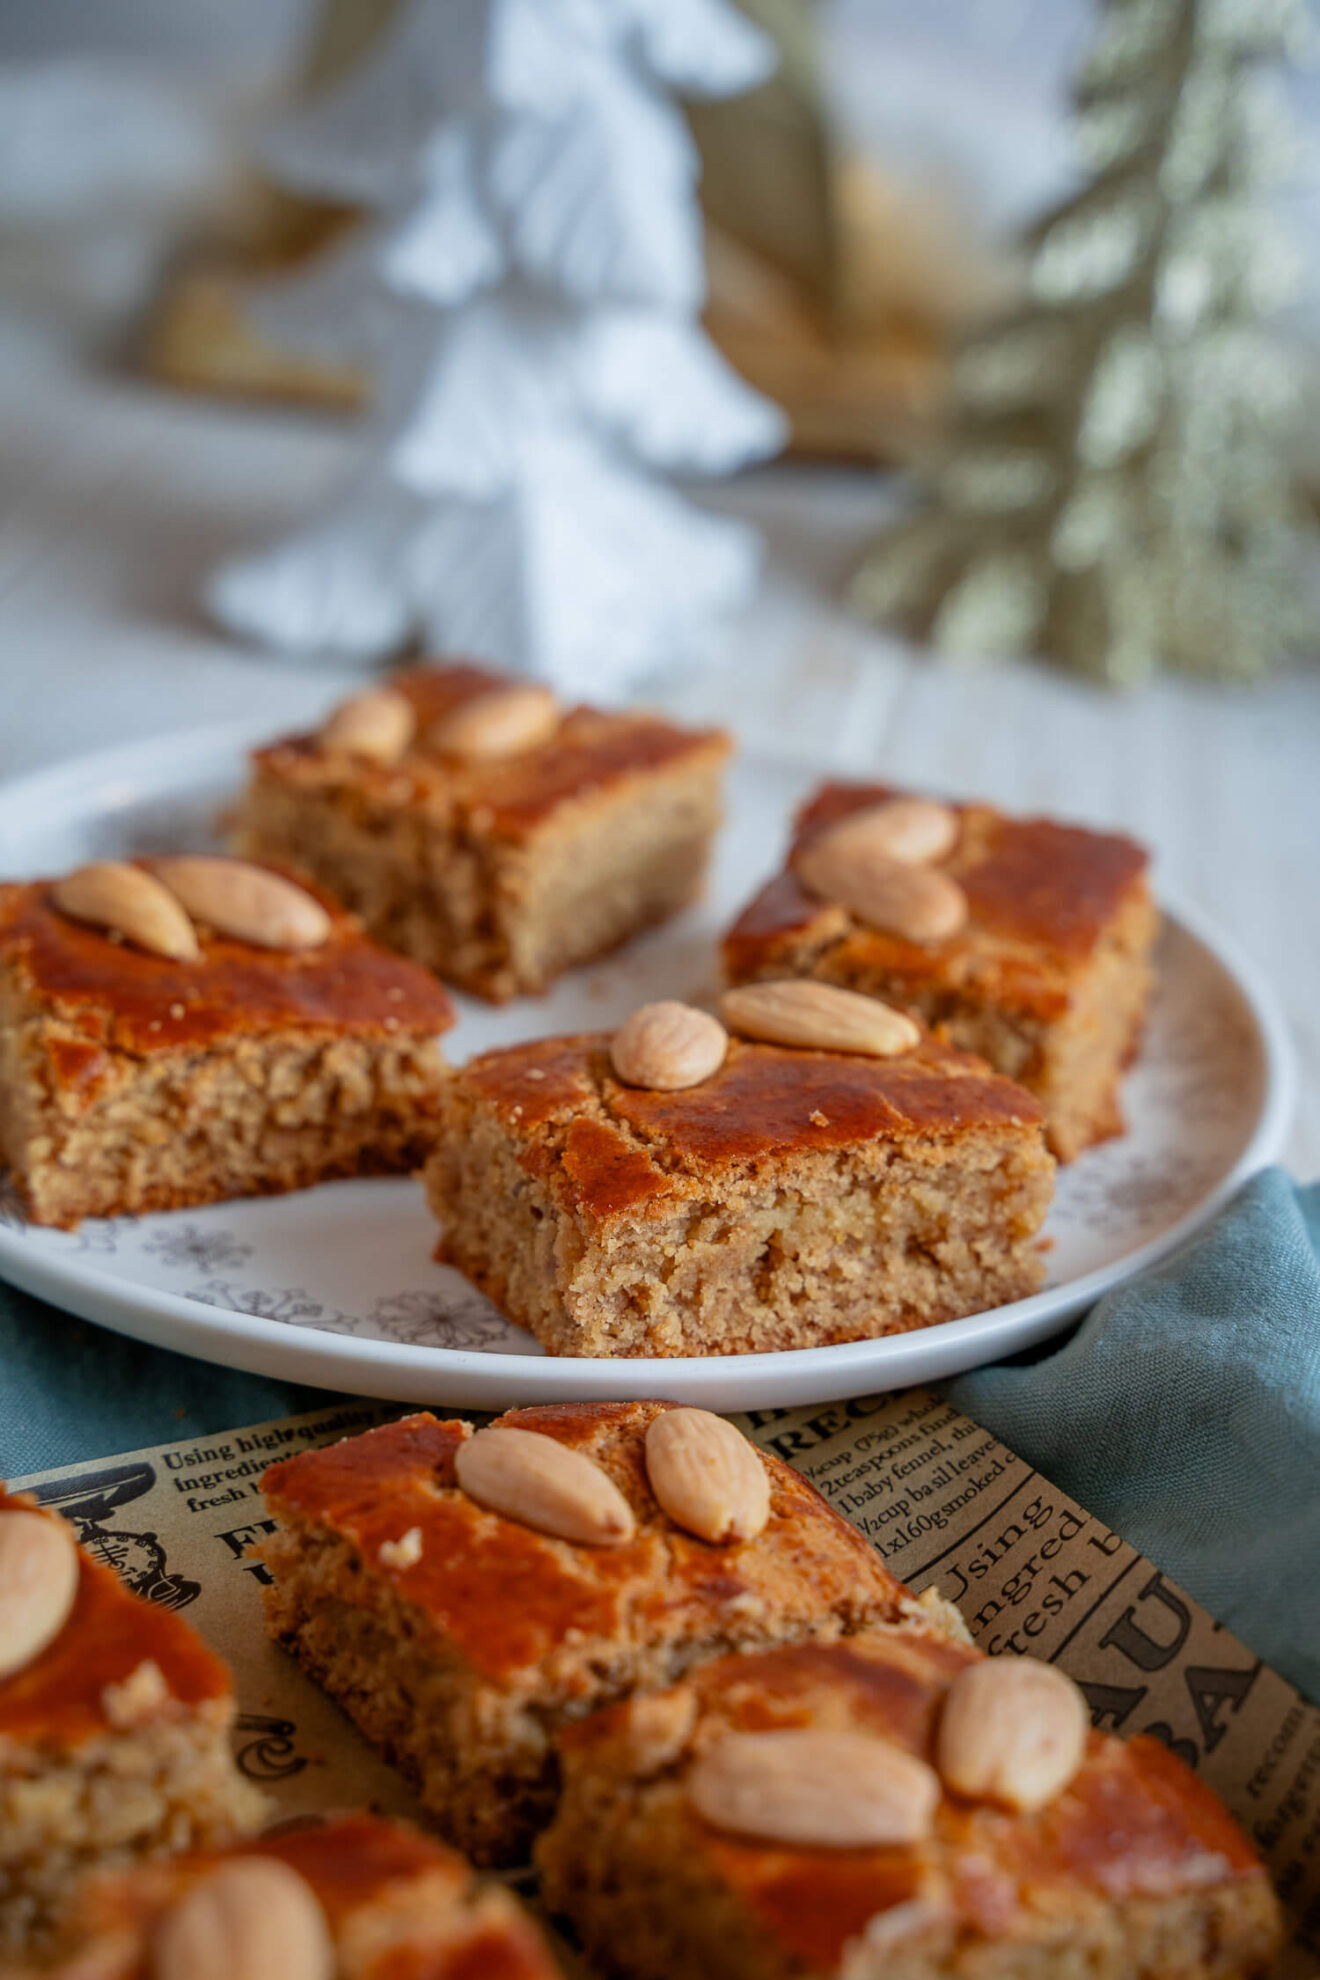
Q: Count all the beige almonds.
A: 14